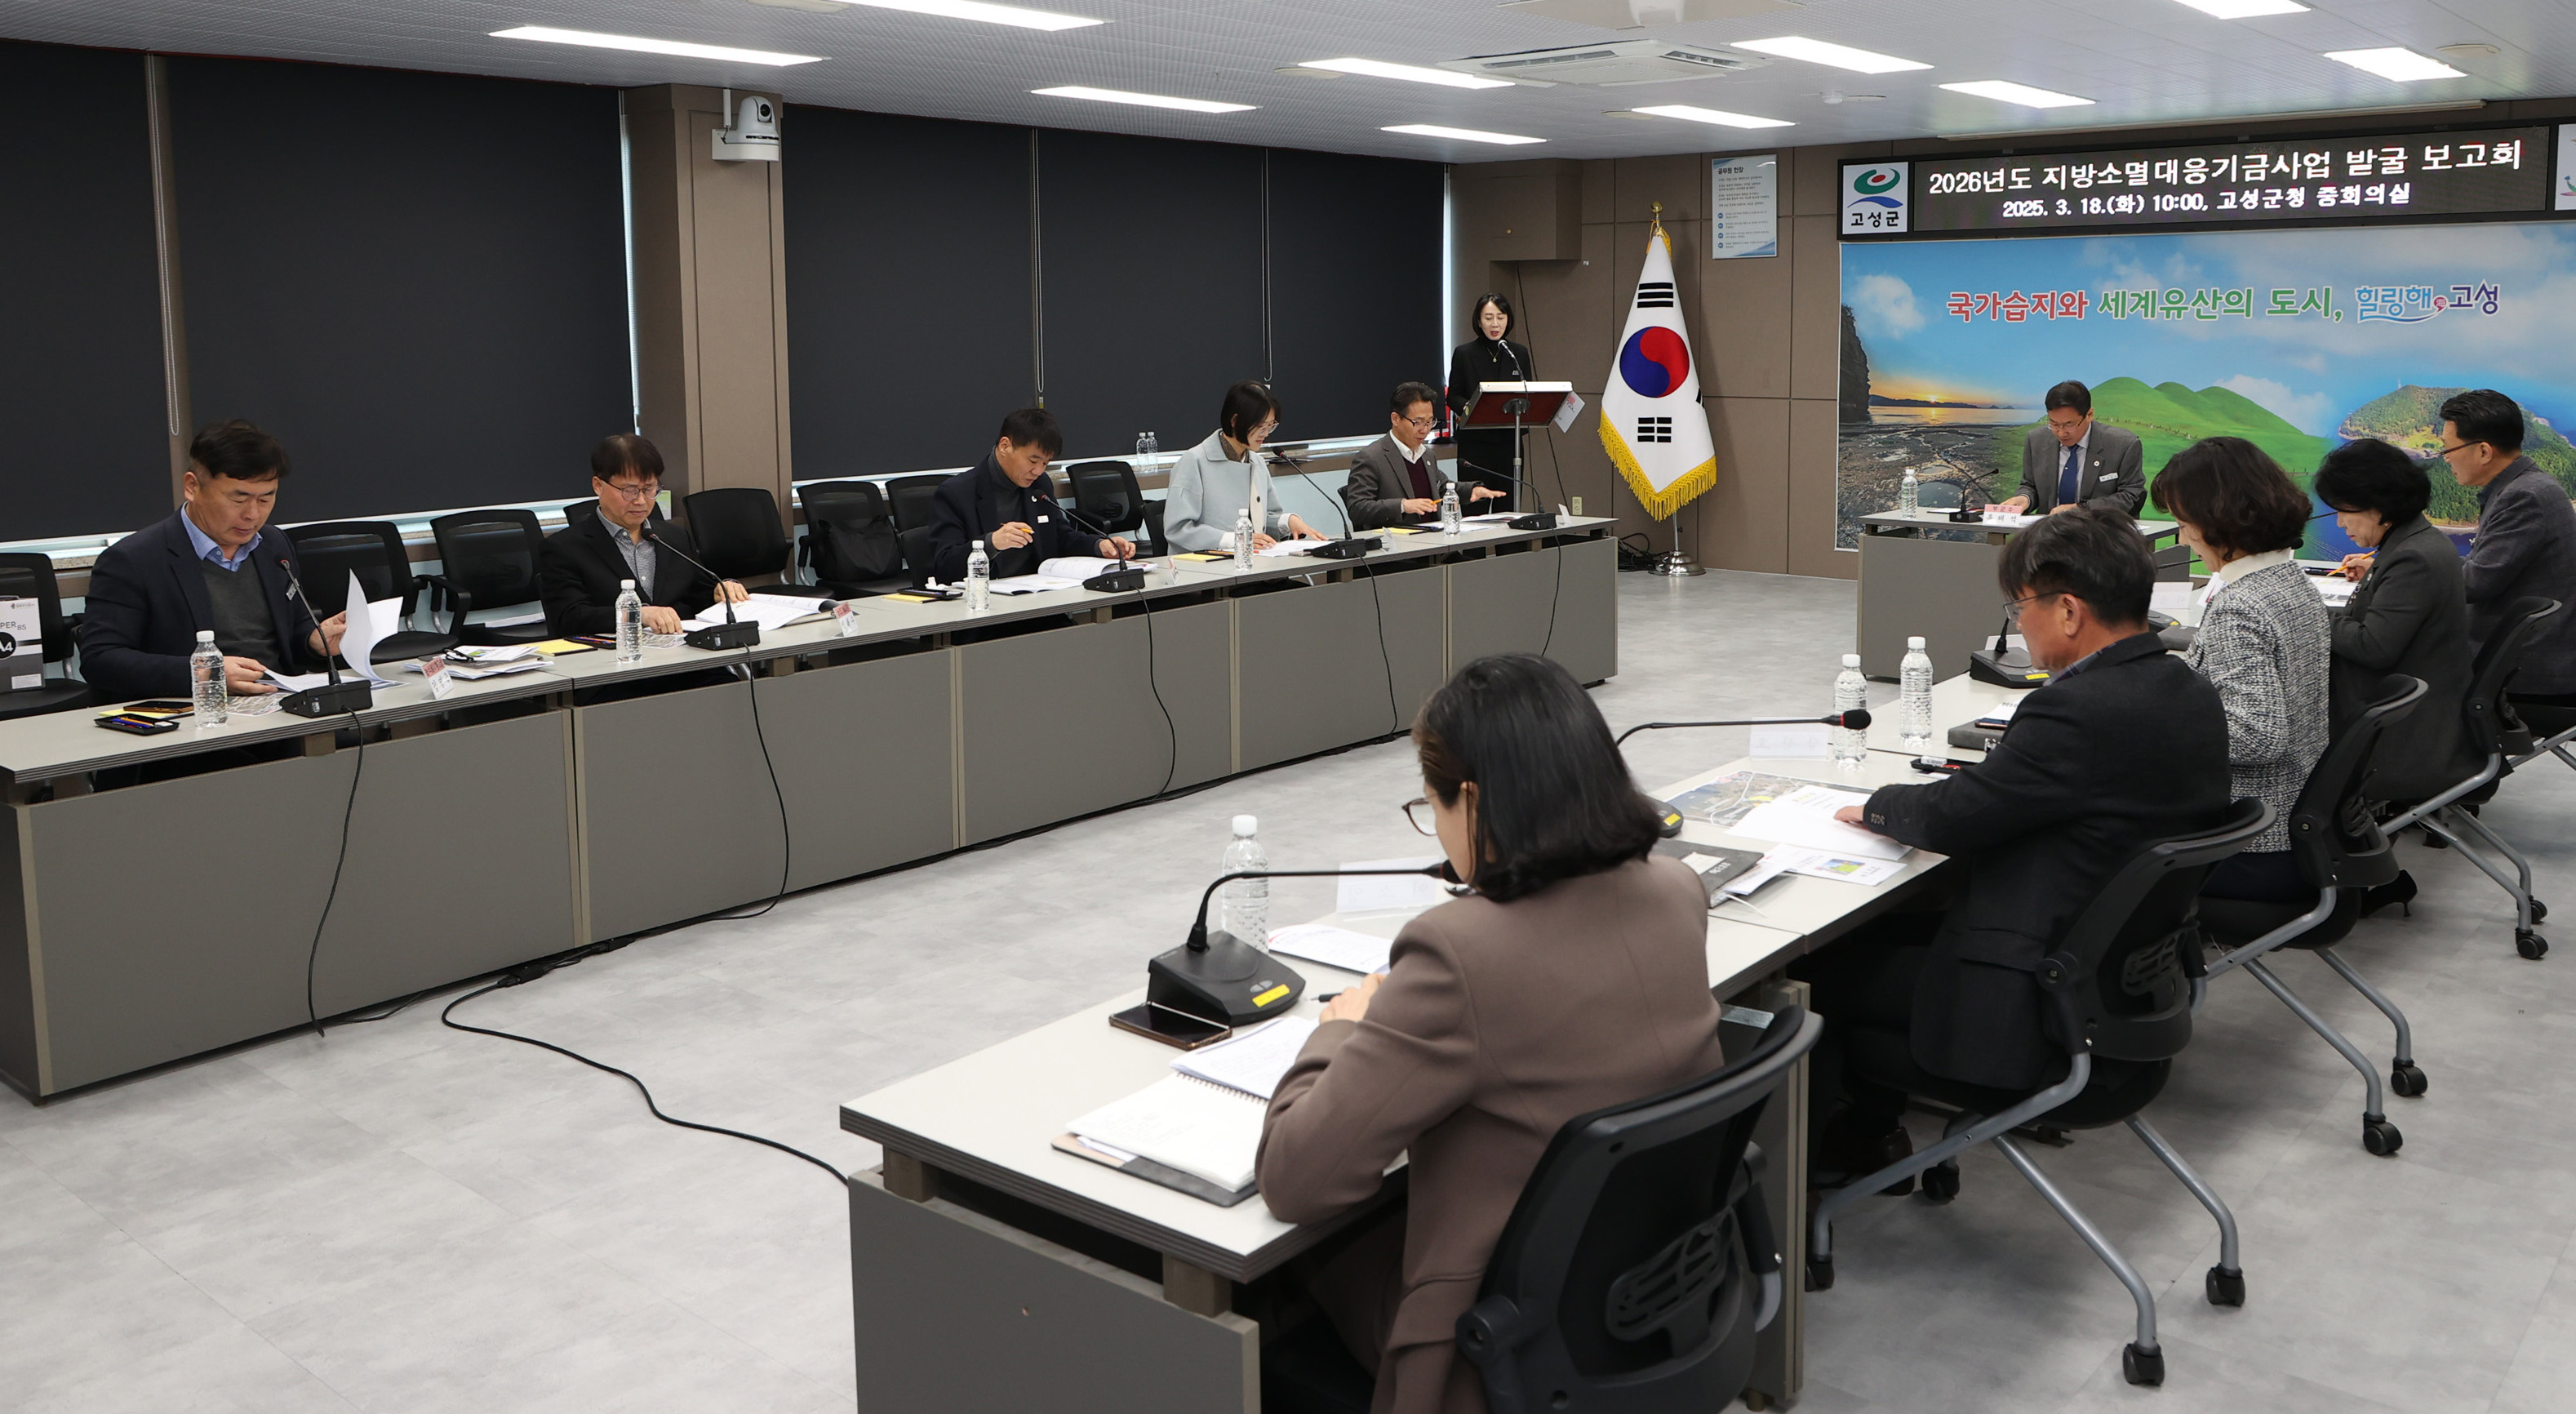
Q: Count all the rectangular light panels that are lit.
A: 10